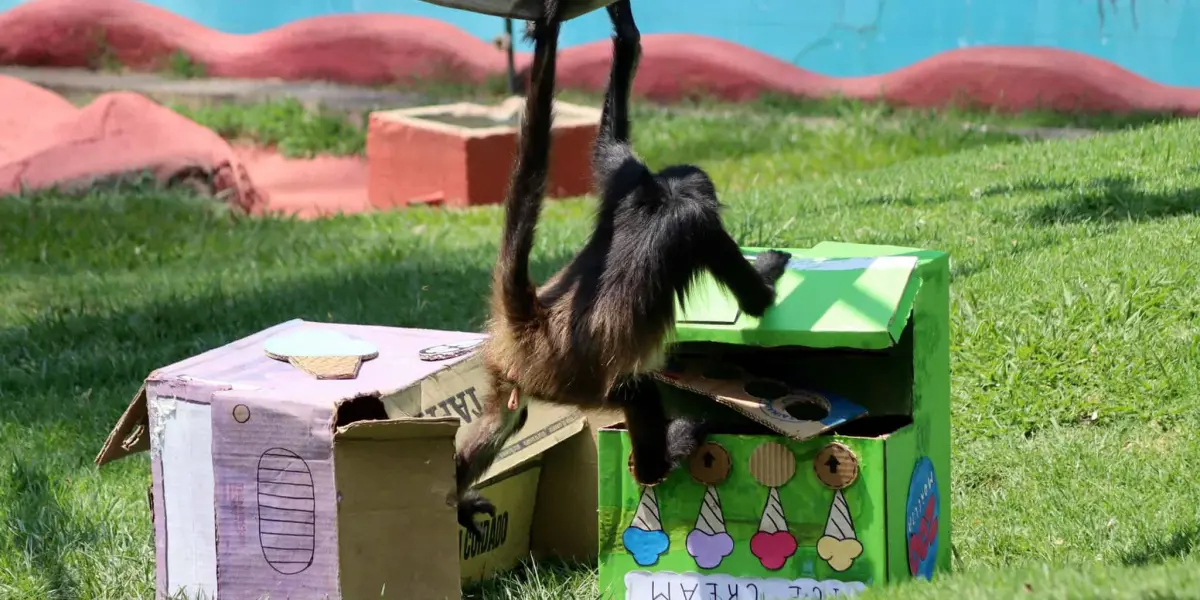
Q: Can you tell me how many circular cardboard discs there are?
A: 4